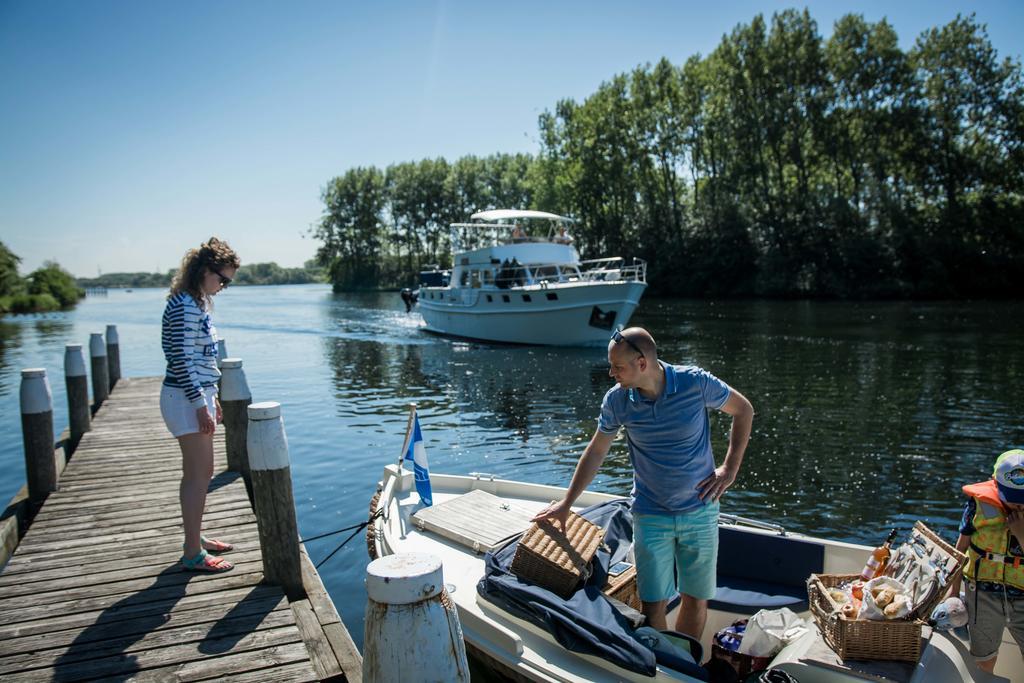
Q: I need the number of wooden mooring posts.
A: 8